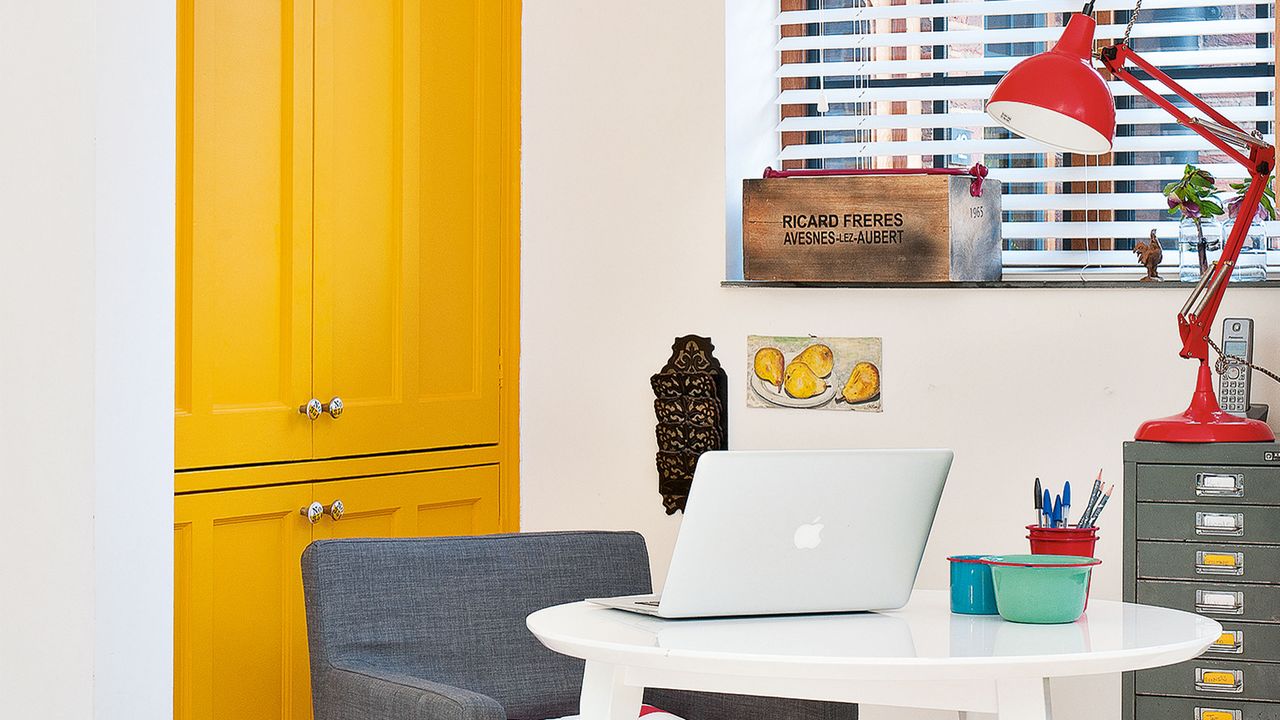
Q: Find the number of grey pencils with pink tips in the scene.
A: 3